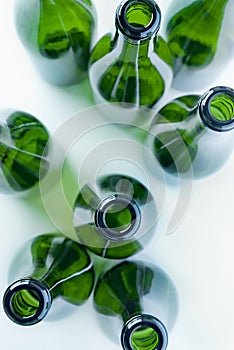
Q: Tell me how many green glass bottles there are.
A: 8